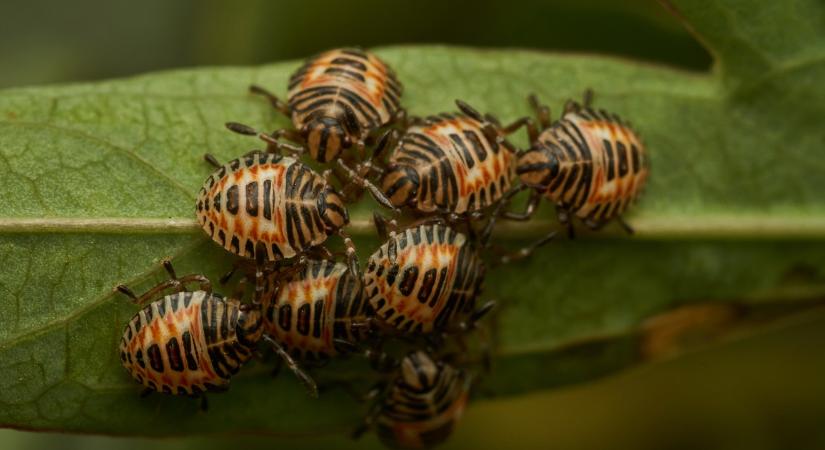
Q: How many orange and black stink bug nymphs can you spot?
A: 8